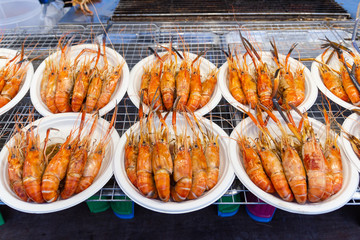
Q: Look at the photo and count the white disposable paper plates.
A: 9